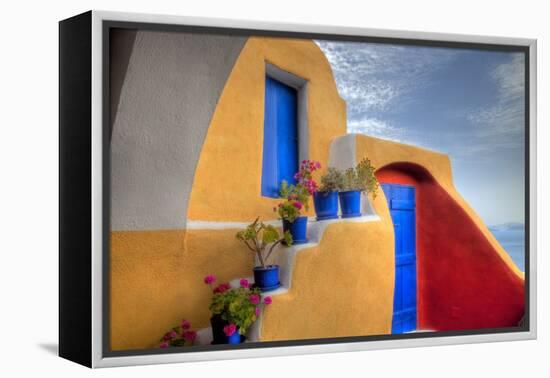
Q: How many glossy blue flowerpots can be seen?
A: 5